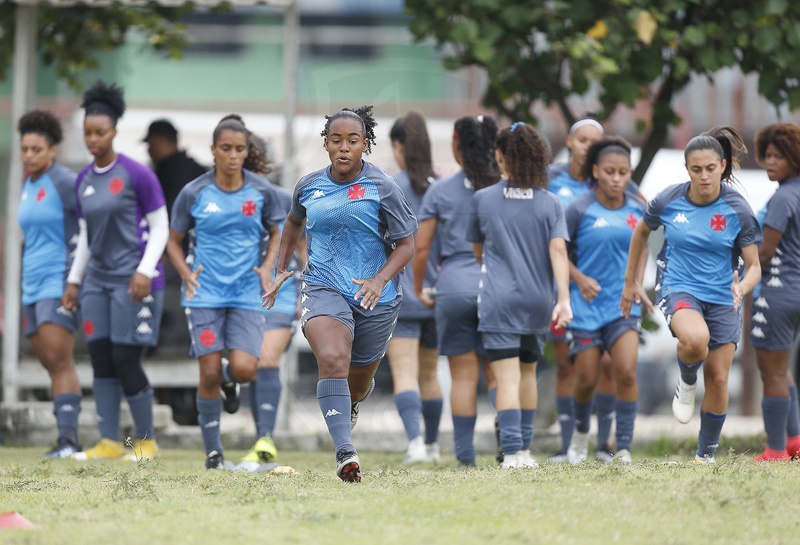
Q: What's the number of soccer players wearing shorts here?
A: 12